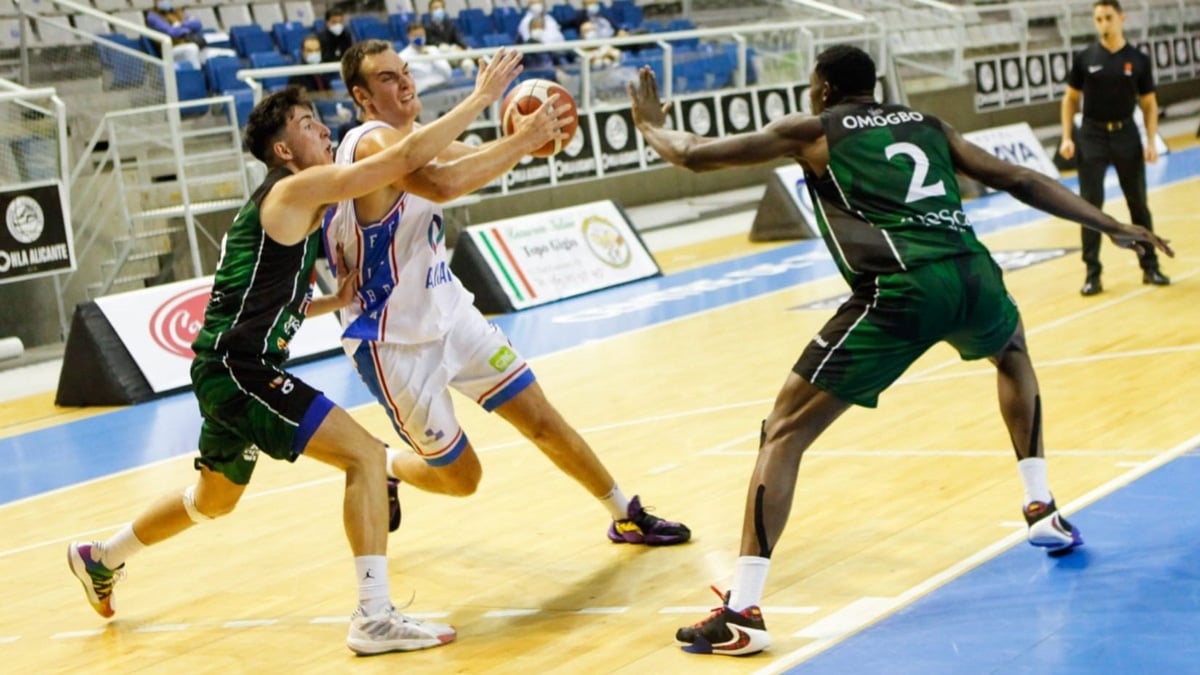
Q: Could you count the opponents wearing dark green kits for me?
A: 2